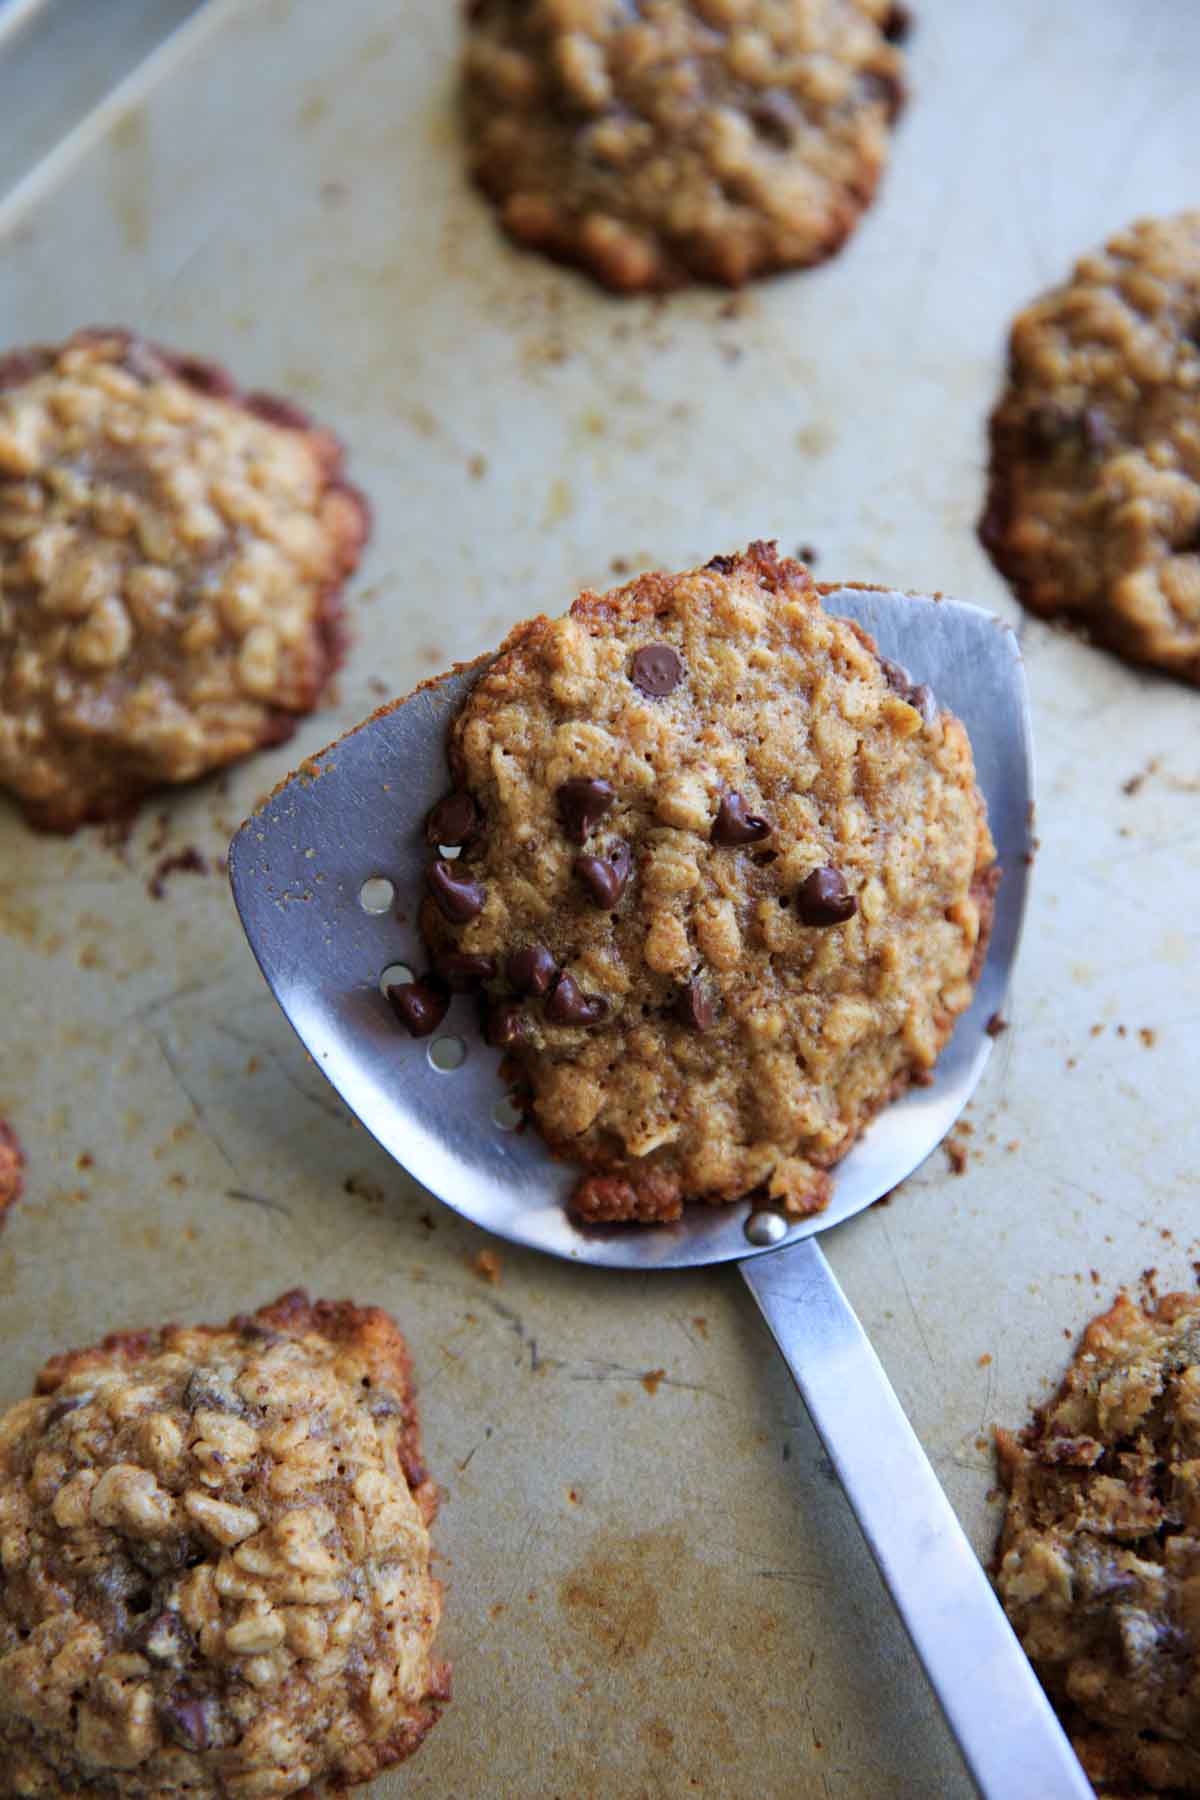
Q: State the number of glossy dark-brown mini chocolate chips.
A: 13